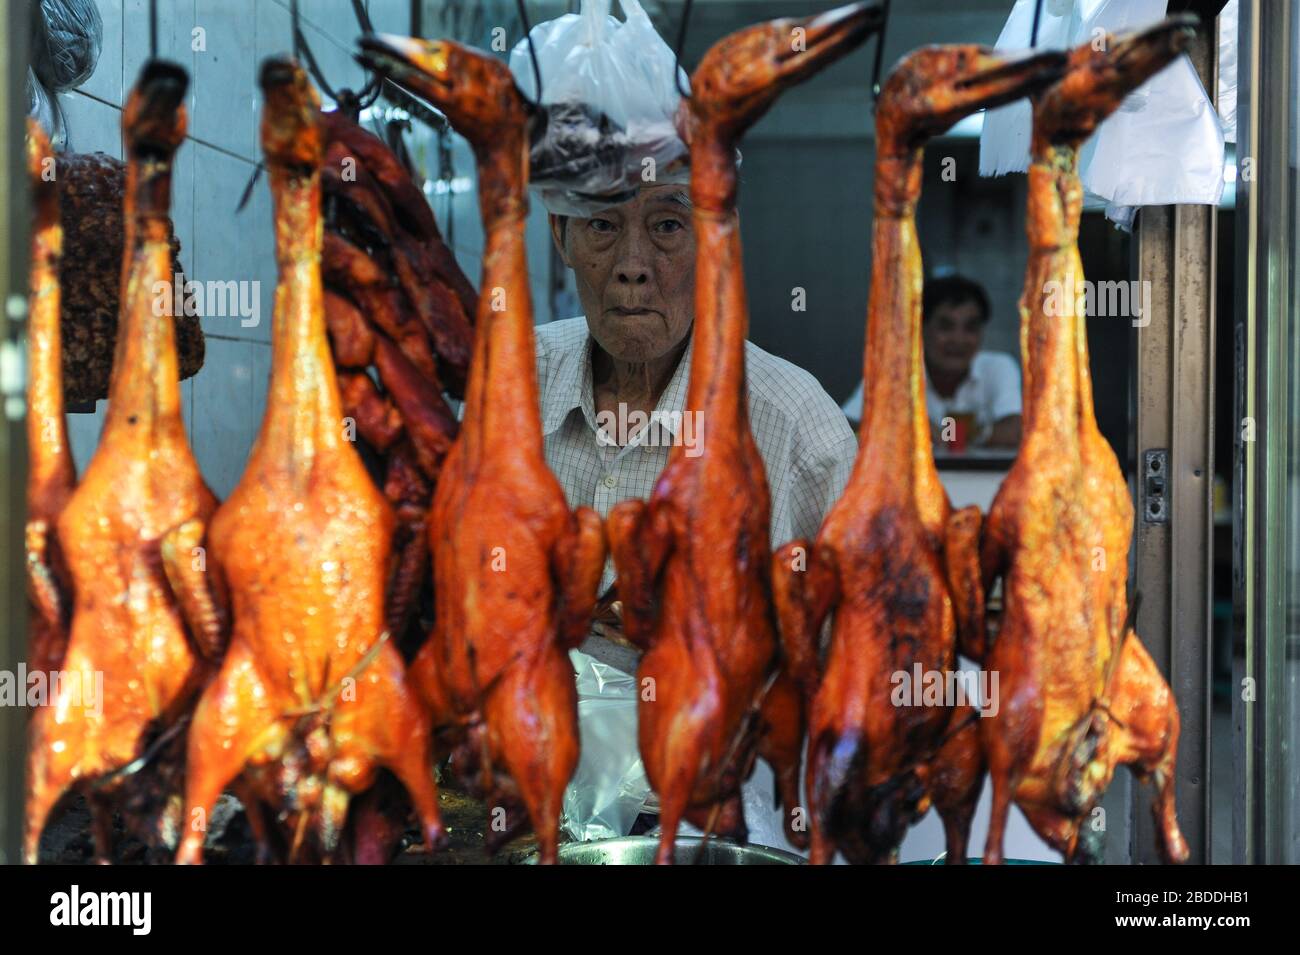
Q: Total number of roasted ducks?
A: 7